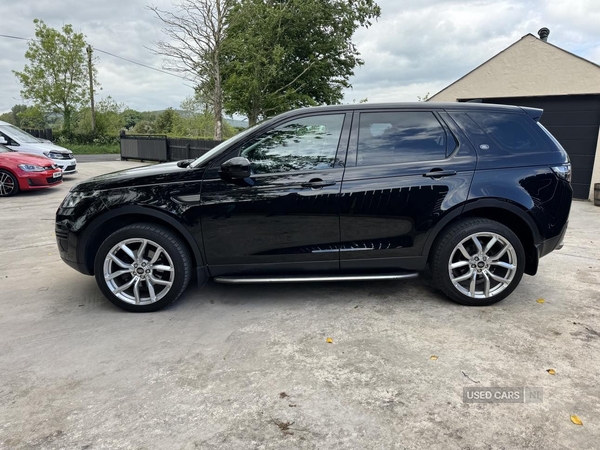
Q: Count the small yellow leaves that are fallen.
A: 5